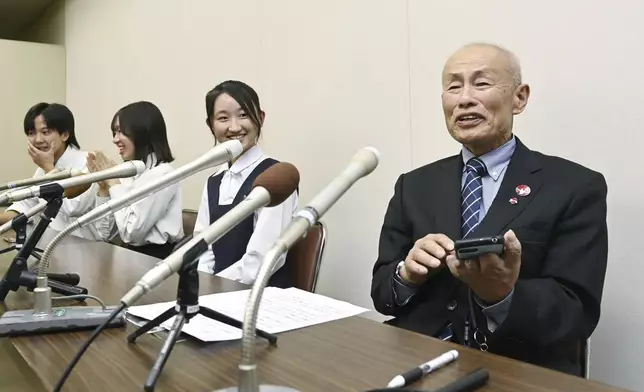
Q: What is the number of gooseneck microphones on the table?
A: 2